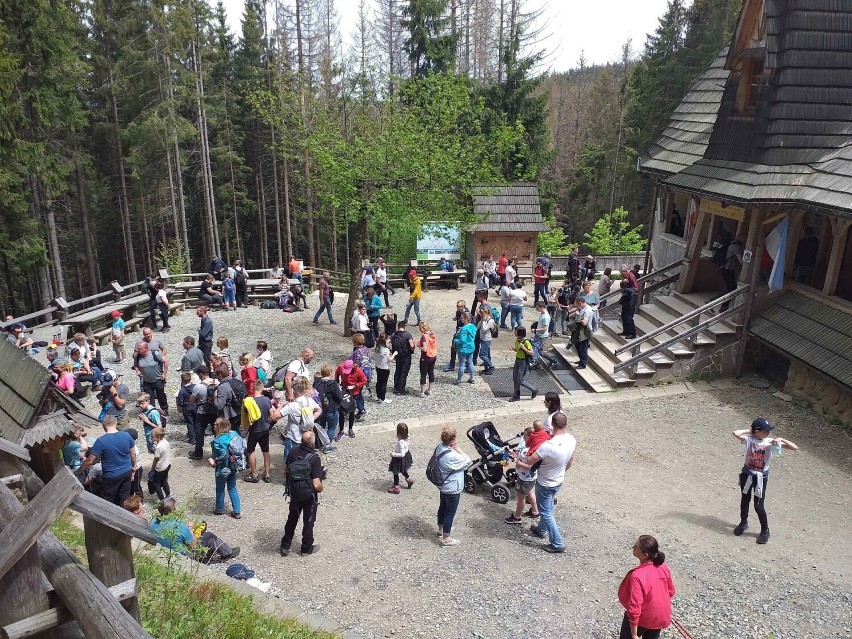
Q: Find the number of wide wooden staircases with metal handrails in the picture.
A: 1